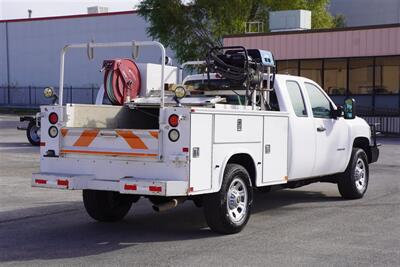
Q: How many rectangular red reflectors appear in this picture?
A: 6